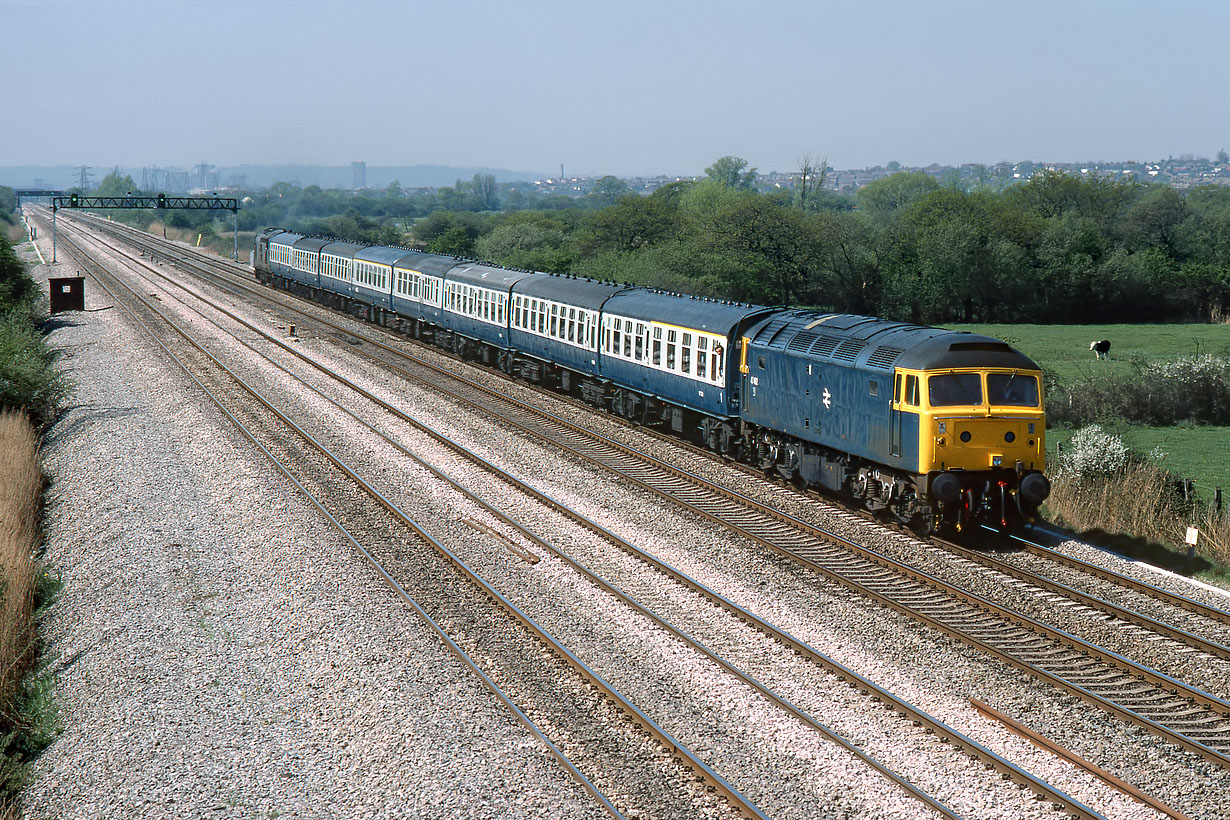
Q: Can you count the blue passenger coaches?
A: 8